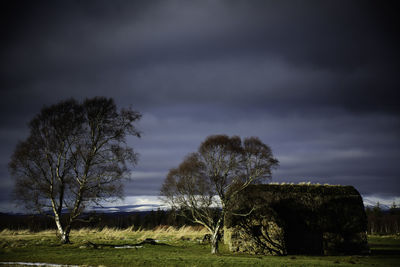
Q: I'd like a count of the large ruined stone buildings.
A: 1